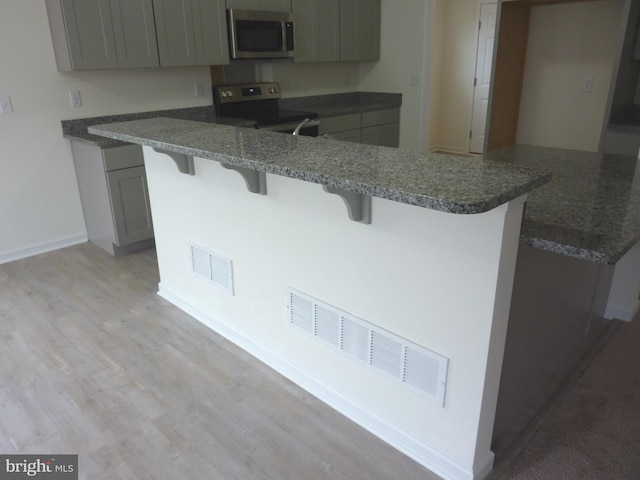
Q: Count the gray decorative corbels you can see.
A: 3